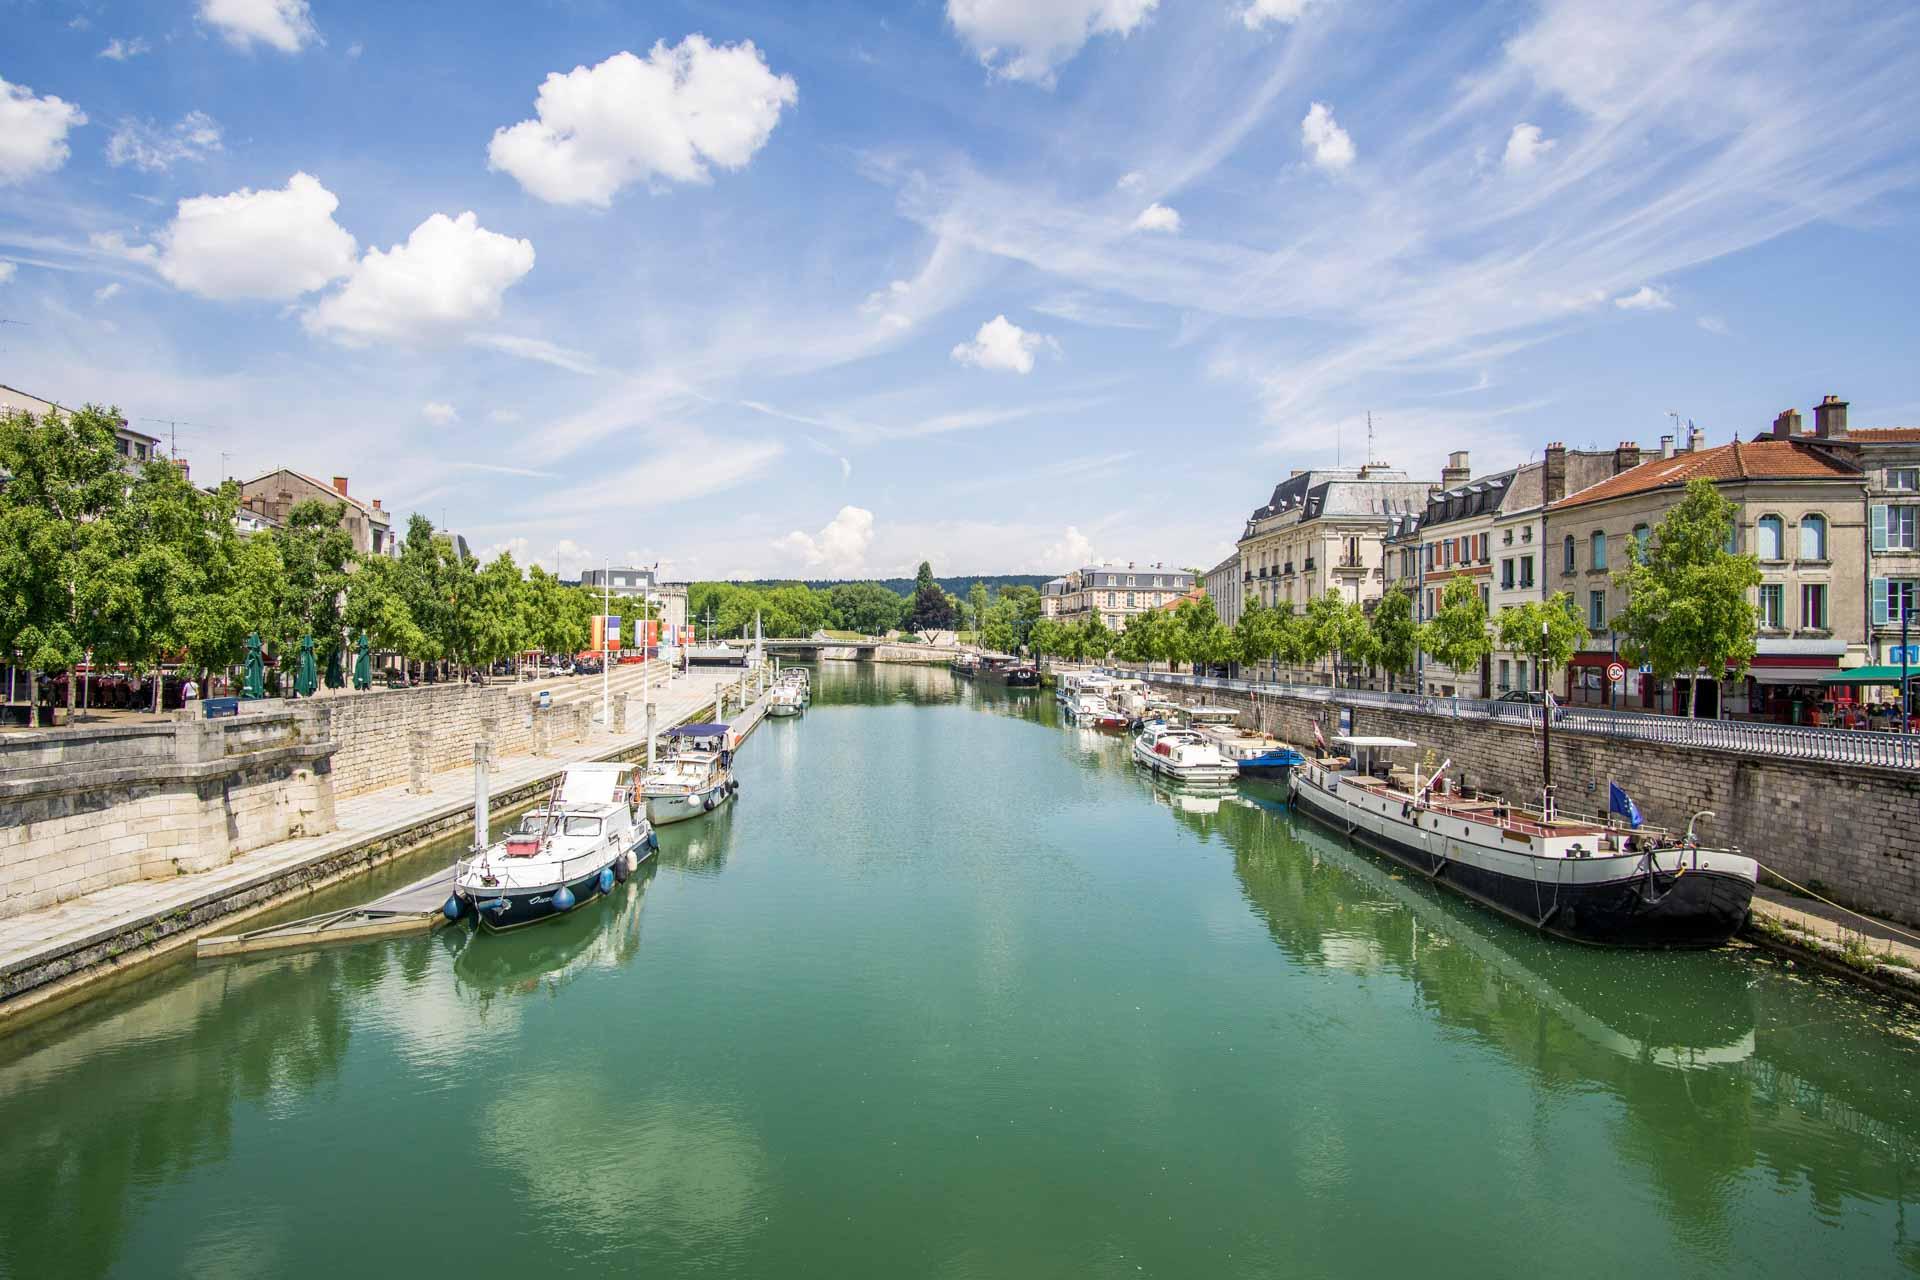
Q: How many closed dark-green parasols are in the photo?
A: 4